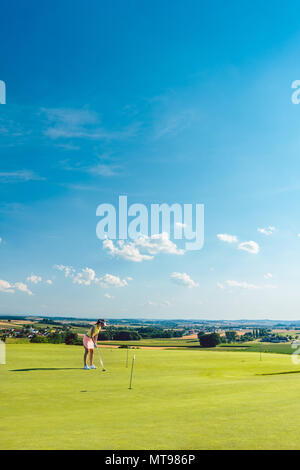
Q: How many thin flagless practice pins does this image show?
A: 3